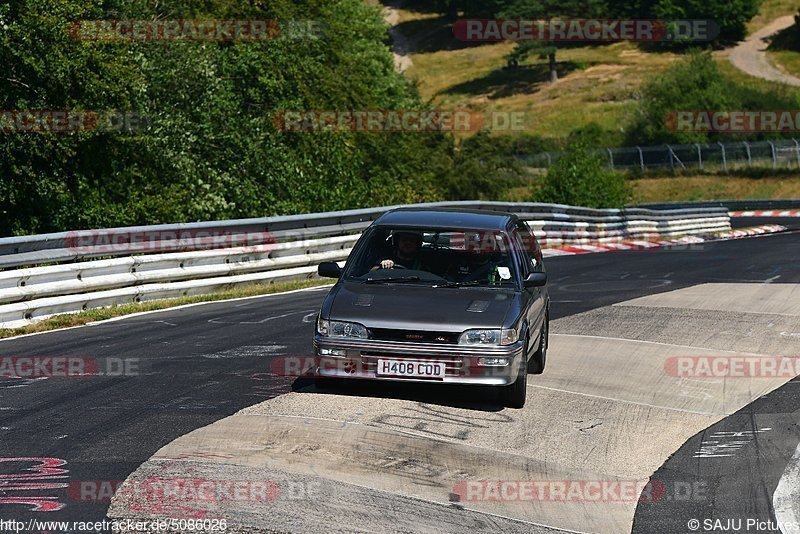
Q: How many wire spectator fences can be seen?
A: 1